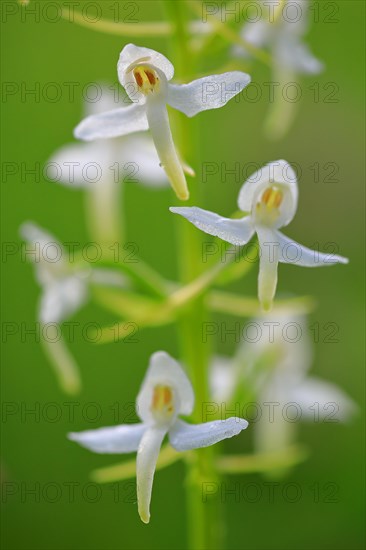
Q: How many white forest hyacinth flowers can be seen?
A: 7